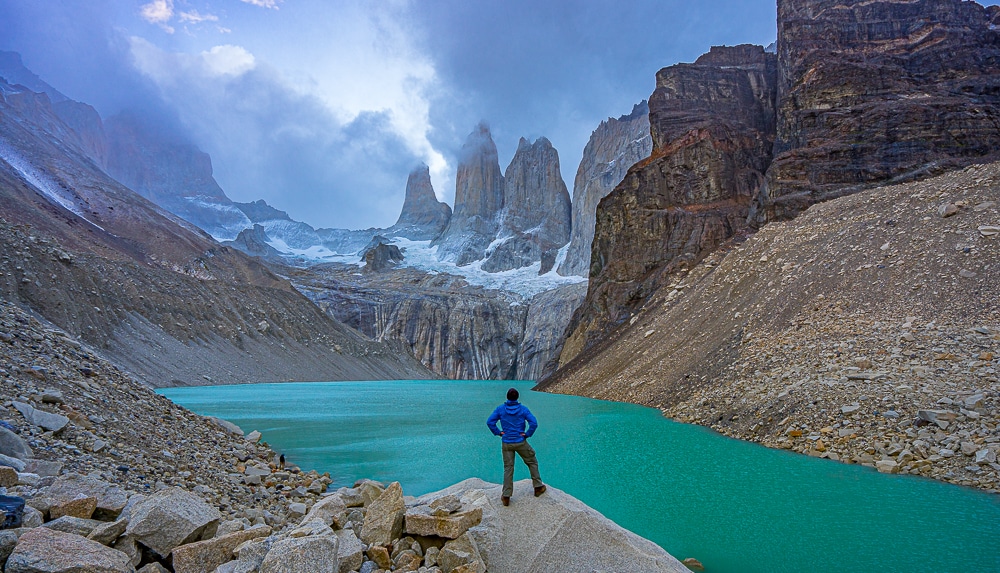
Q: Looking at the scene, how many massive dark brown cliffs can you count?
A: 2